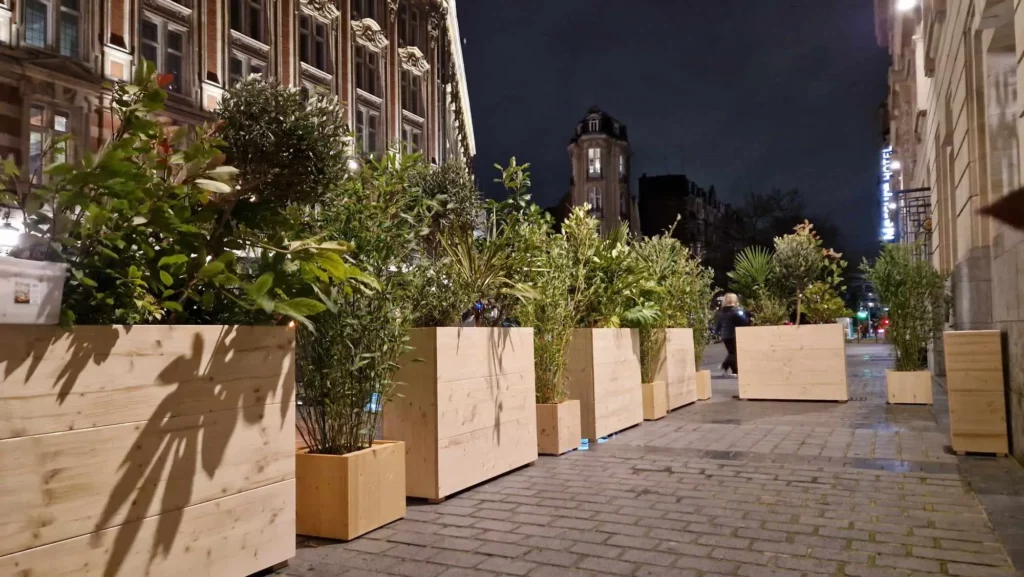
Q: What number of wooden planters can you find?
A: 11